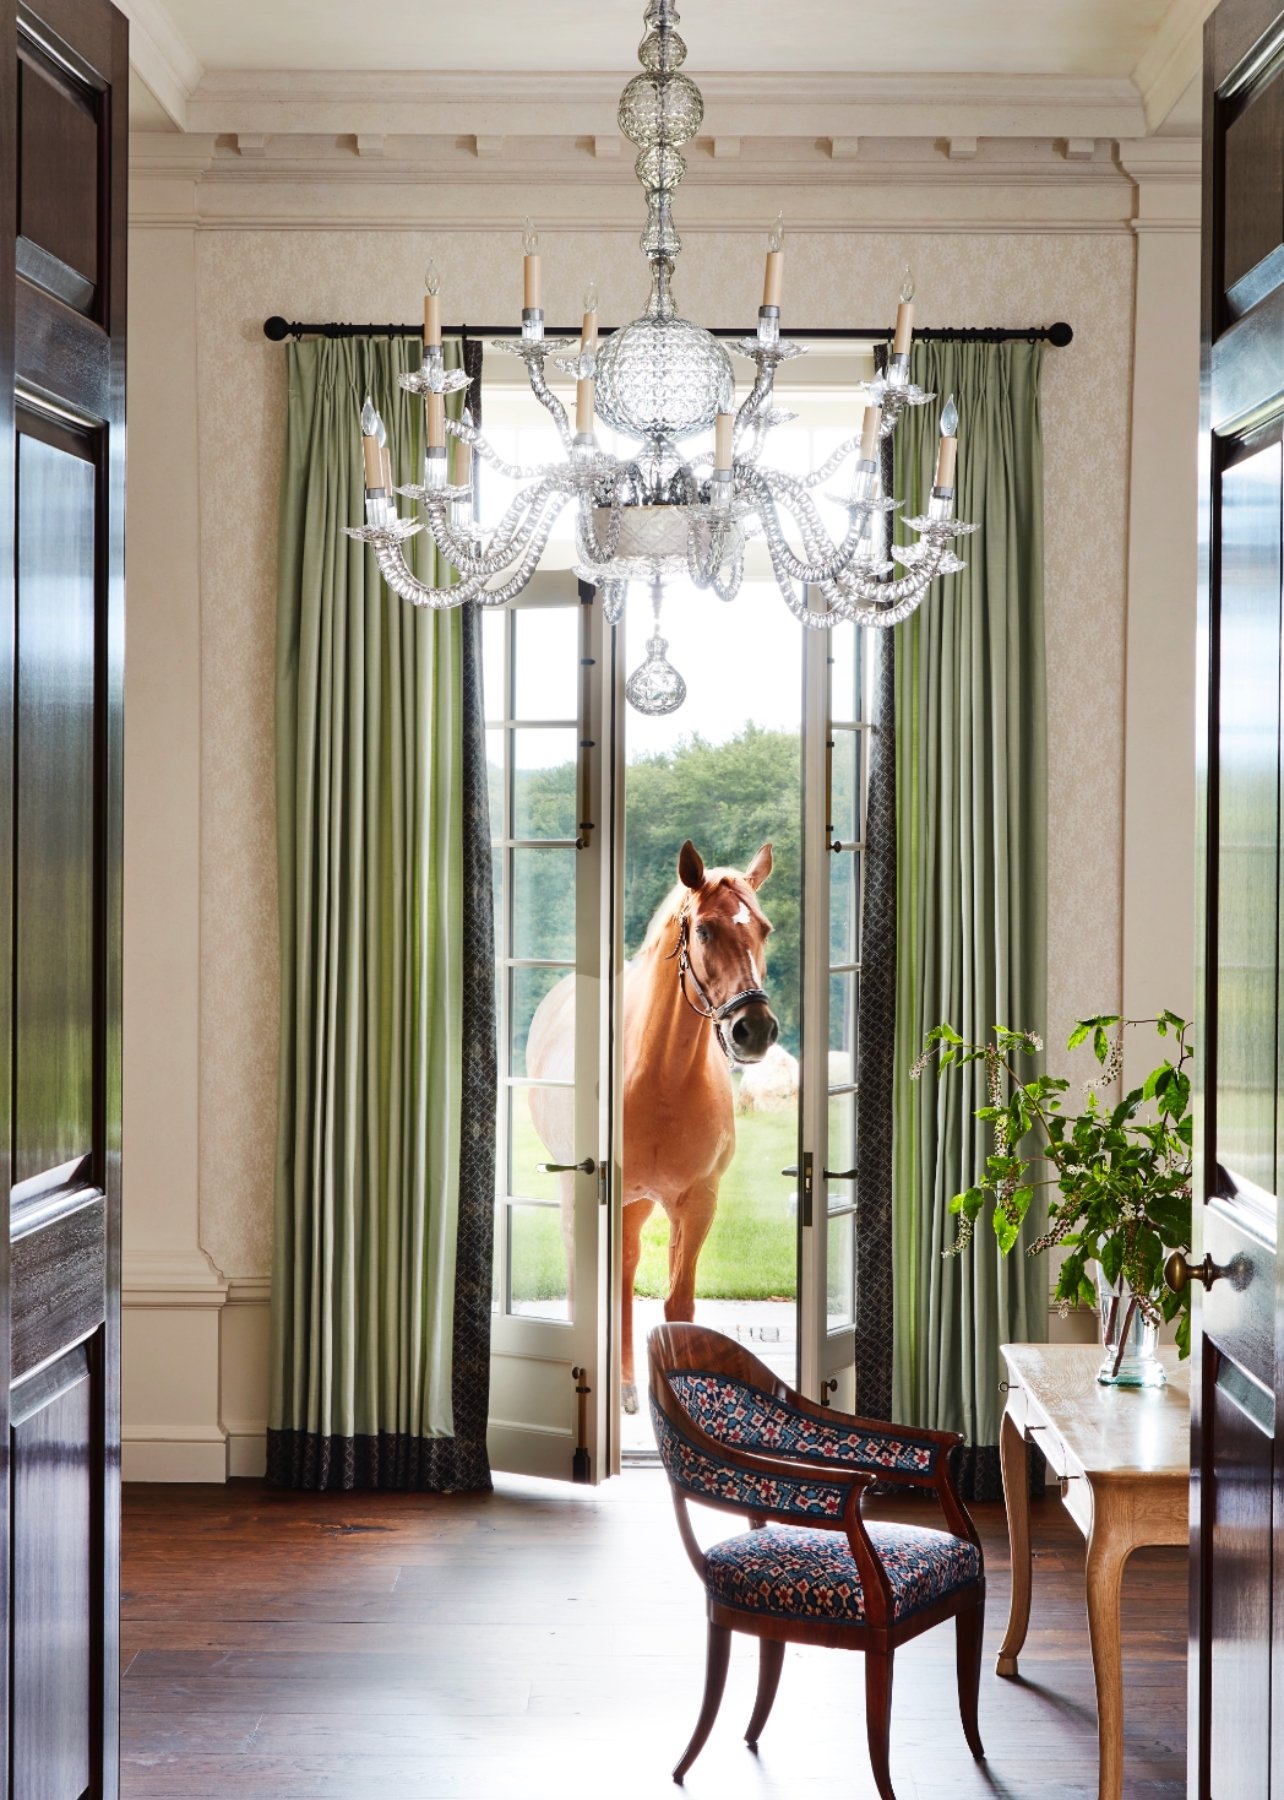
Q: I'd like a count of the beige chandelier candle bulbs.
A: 13